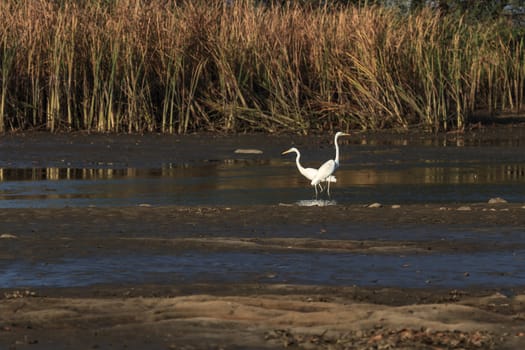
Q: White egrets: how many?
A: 2